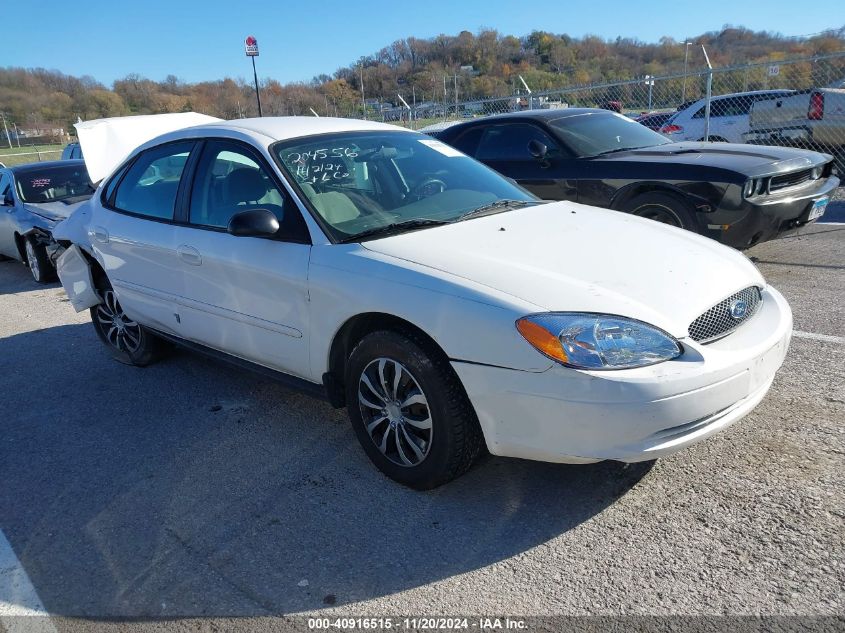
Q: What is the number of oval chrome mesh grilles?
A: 1